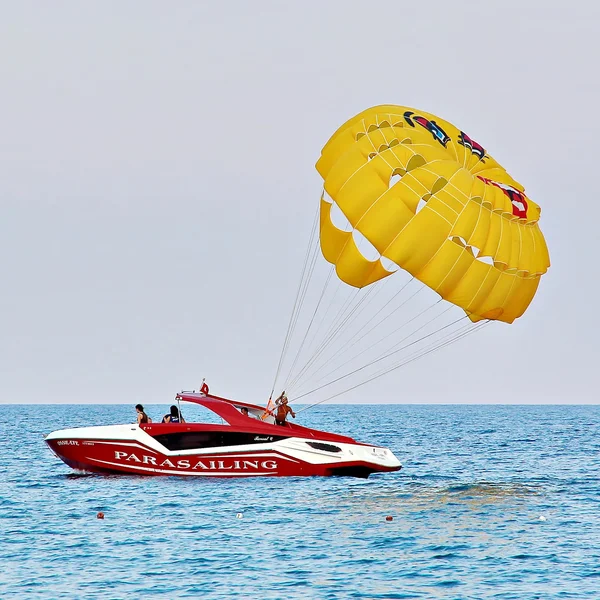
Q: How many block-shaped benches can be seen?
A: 0